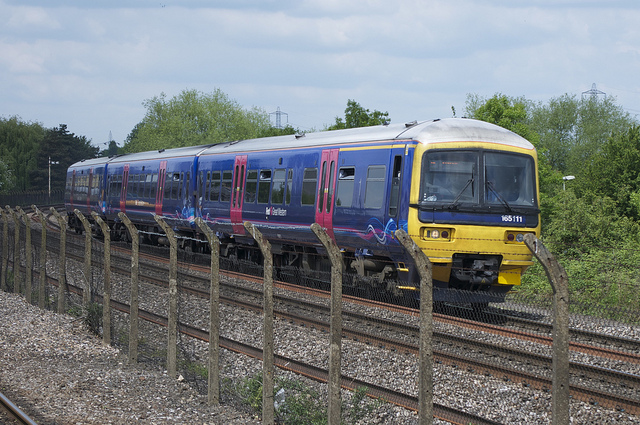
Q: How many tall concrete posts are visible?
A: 14